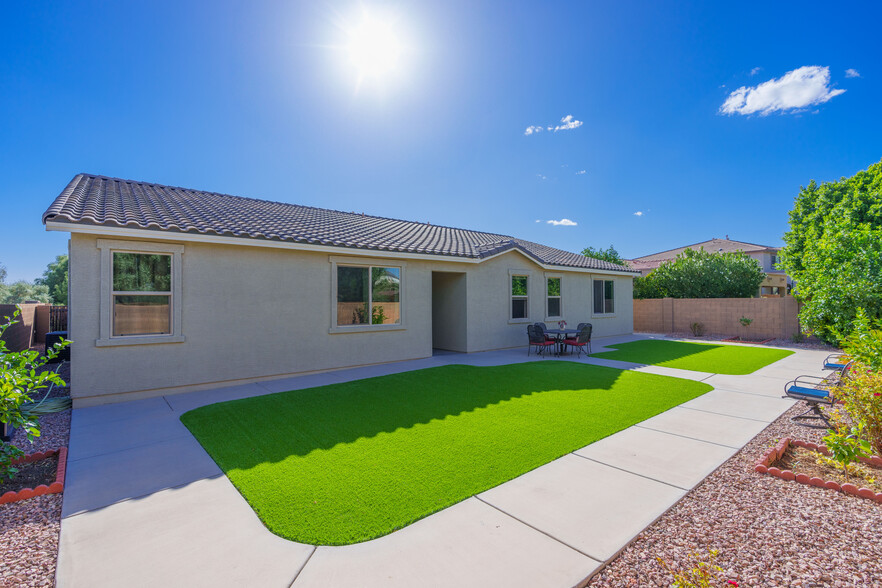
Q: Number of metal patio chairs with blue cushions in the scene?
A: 2